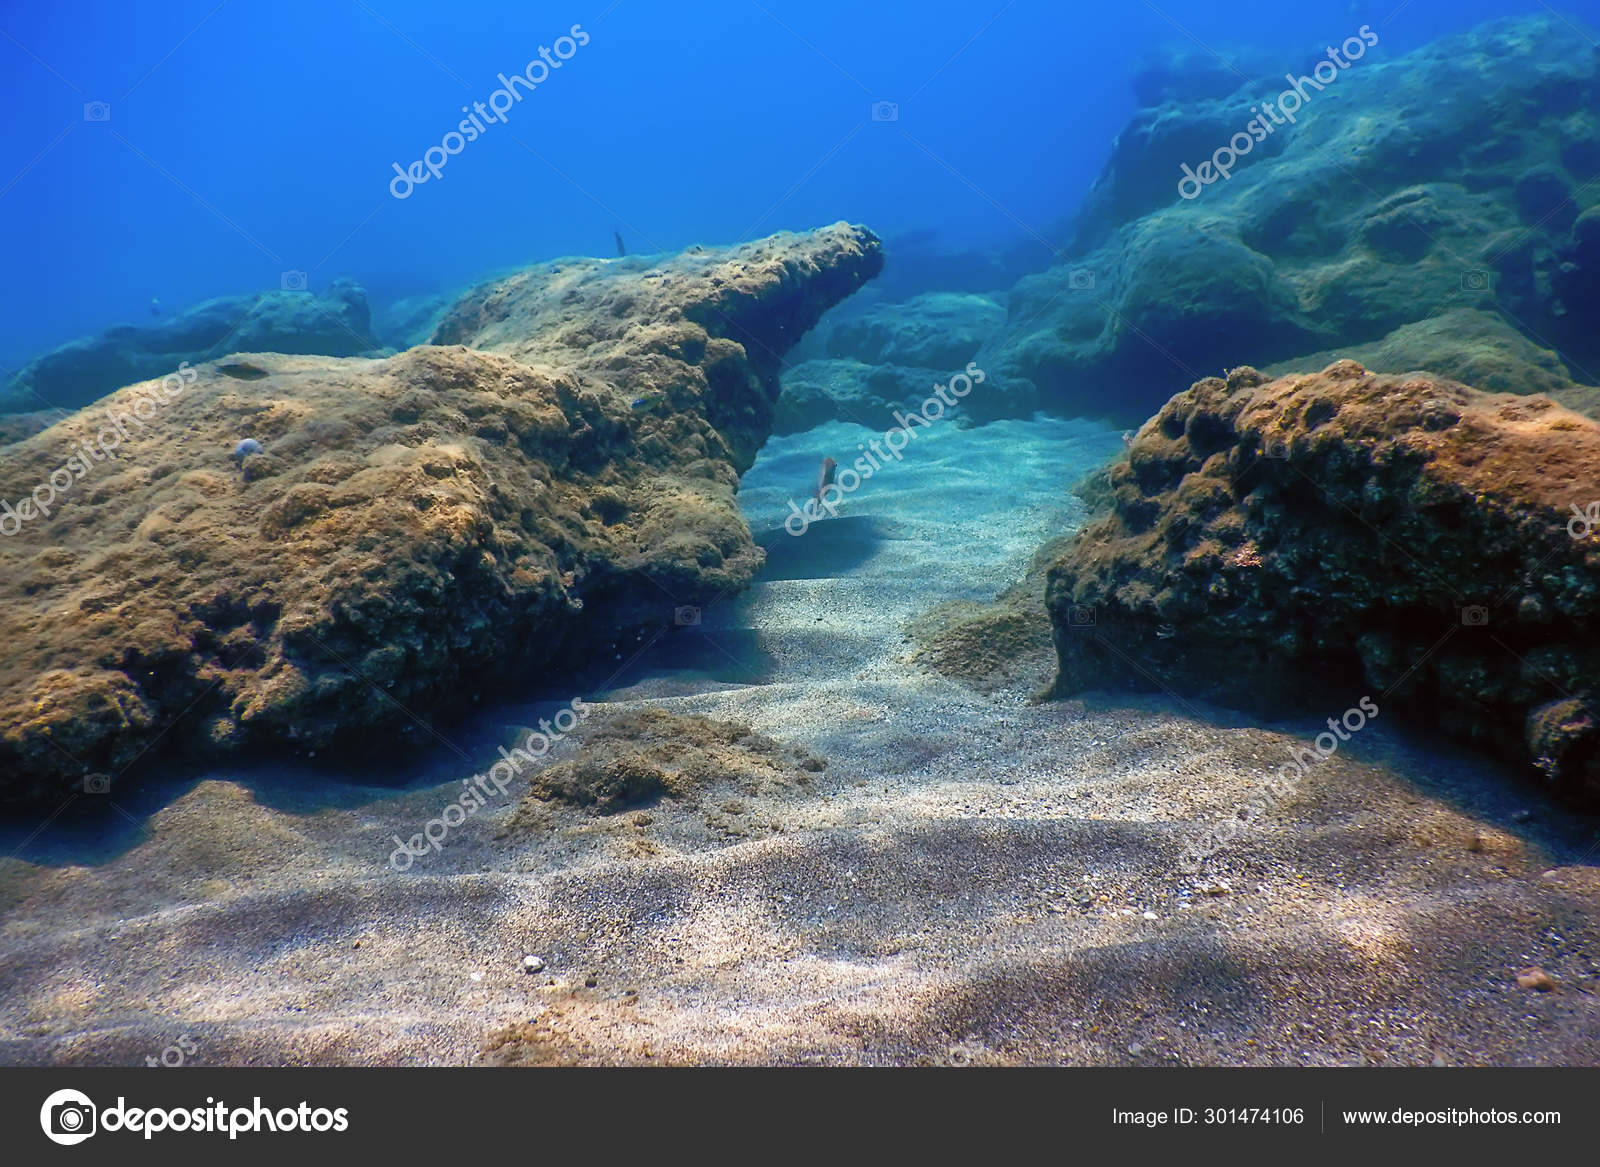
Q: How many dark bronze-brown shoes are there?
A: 0